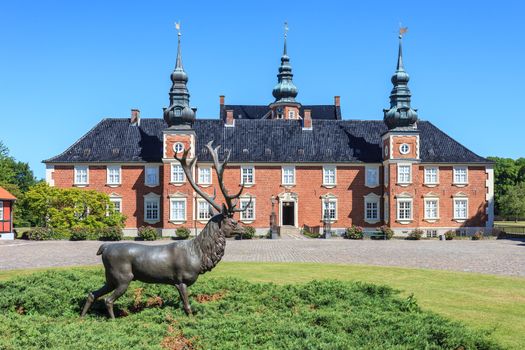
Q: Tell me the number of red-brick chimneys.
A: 5